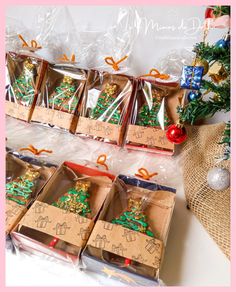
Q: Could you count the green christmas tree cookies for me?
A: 7